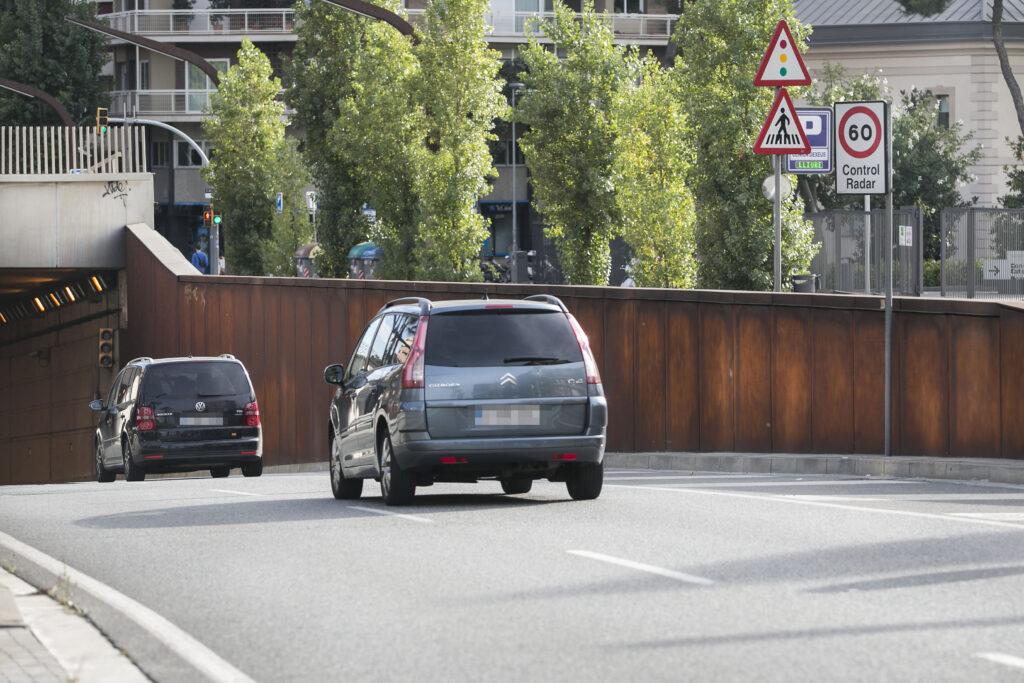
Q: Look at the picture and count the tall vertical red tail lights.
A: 2